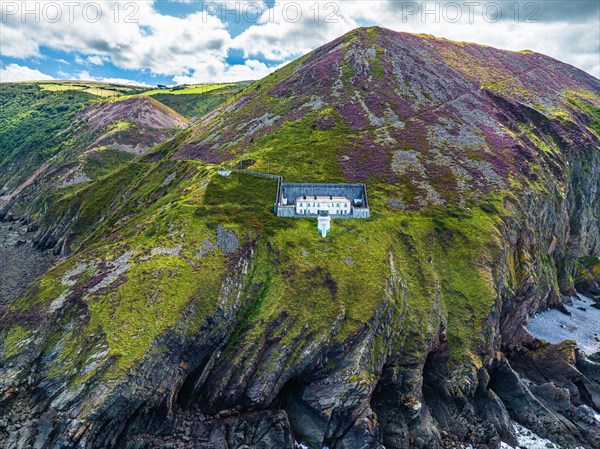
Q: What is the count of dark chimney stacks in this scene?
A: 3